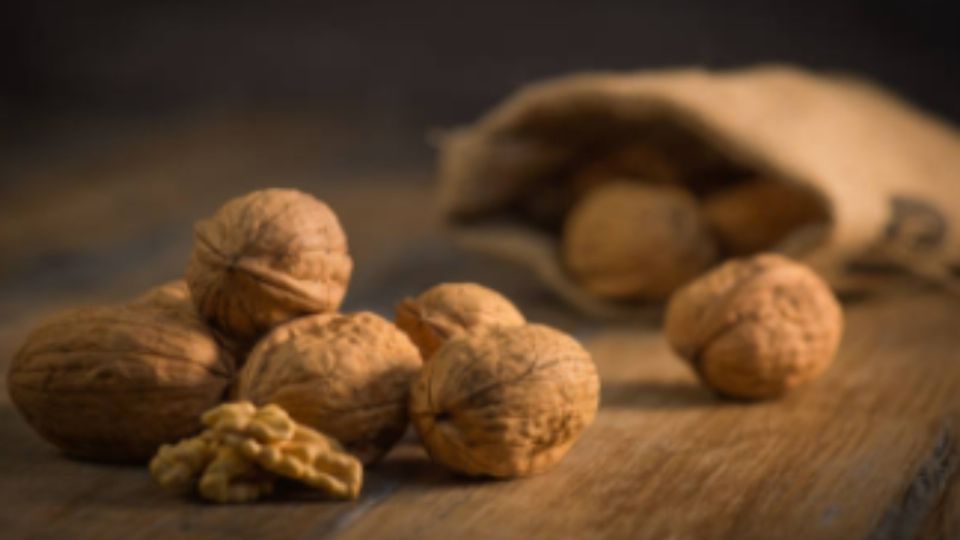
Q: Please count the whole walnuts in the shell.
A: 10